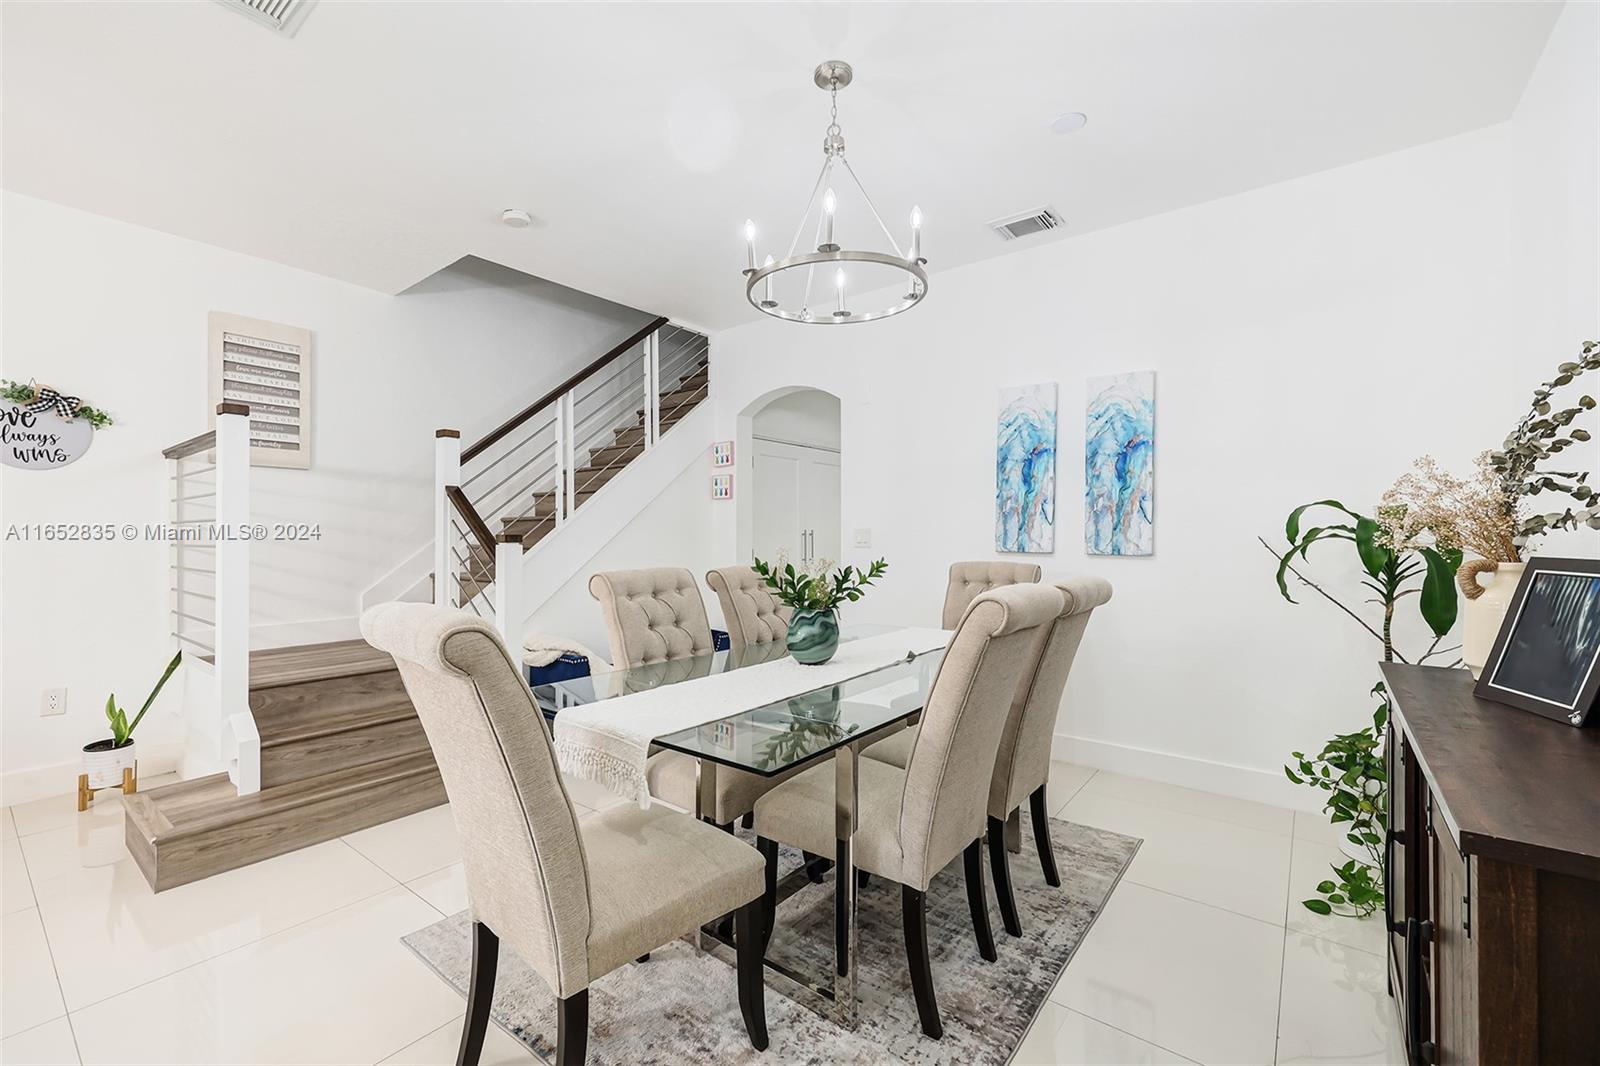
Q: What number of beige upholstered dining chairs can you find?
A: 6